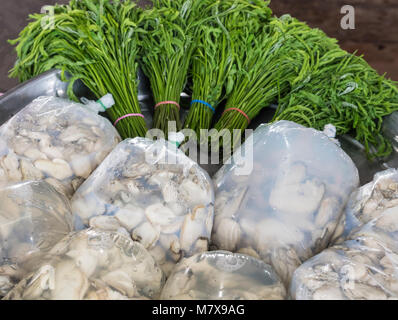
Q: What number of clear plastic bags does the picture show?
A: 8